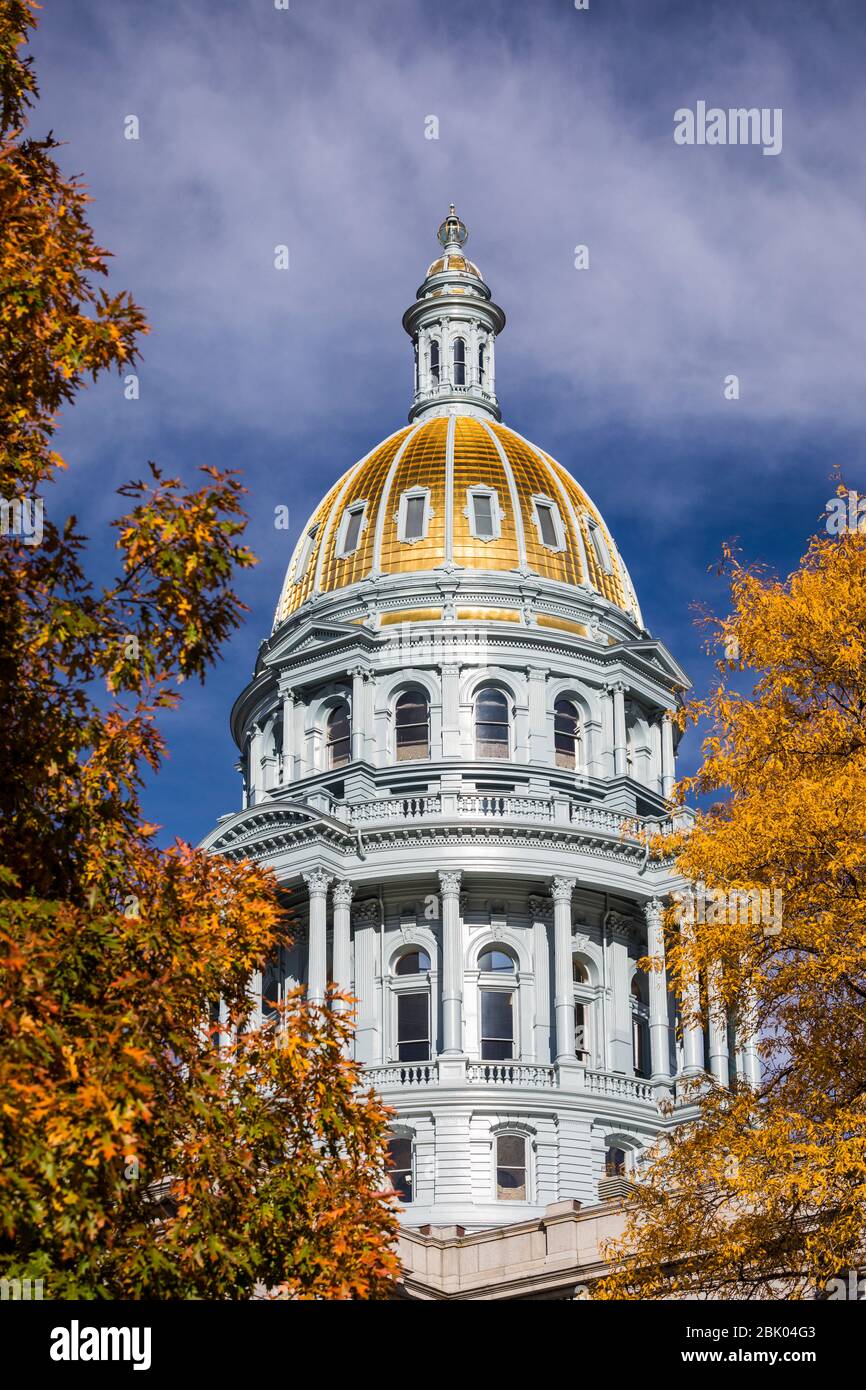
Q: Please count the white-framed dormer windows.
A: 6